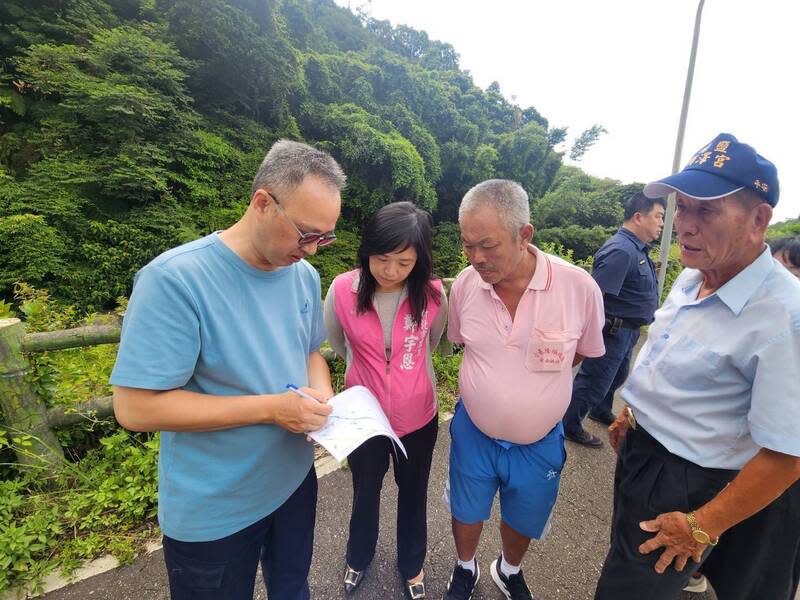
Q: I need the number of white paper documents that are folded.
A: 1